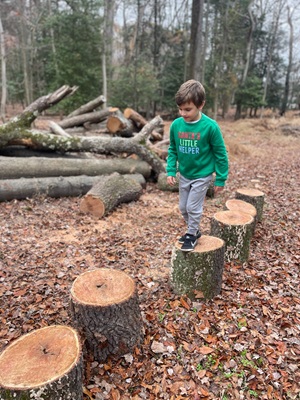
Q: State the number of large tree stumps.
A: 6